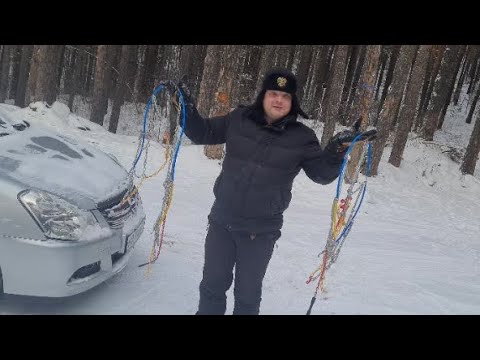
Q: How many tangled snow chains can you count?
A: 2